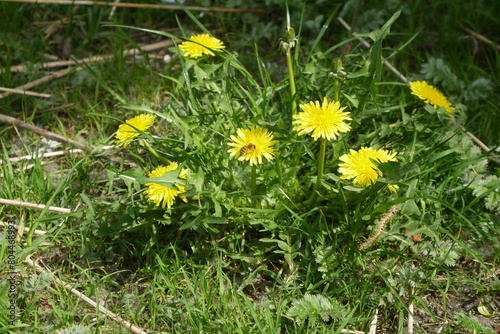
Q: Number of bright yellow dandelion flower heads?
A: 7